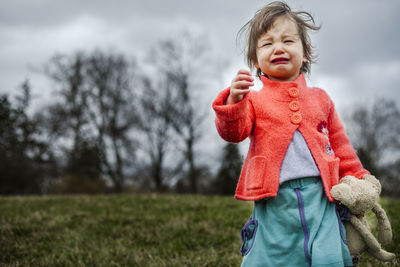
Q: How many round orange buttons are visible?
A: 3